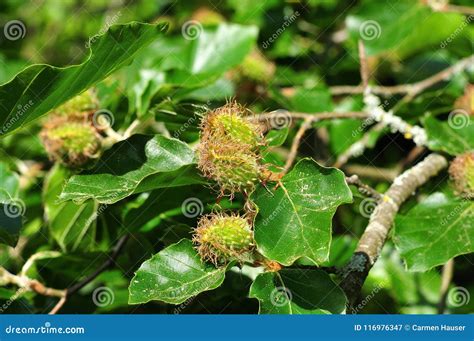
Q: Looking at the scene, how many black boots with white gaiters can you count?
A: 0